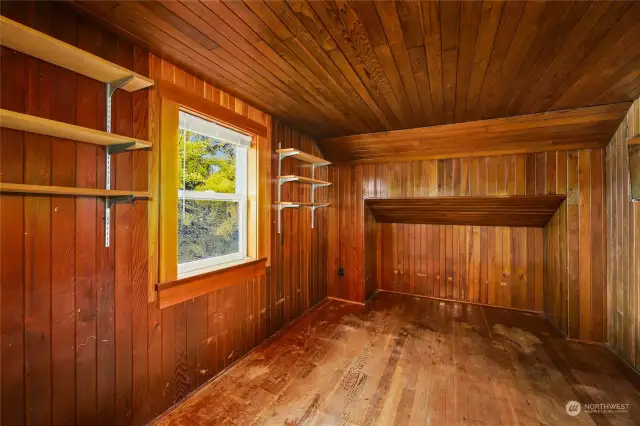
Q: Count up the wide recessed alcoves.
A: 1